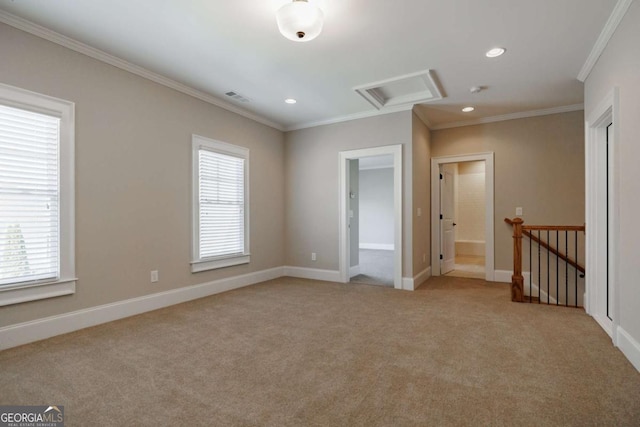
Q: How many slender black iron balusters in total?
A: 6